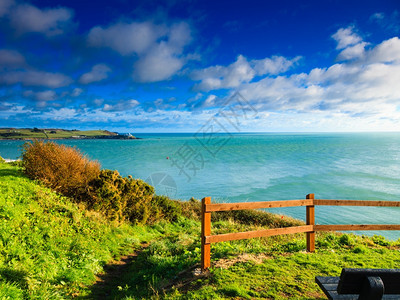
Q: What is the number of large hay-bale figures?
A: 0